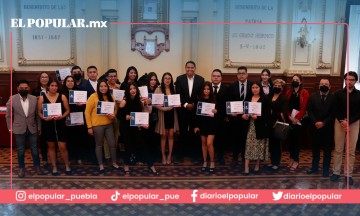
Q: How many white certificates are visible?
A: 13